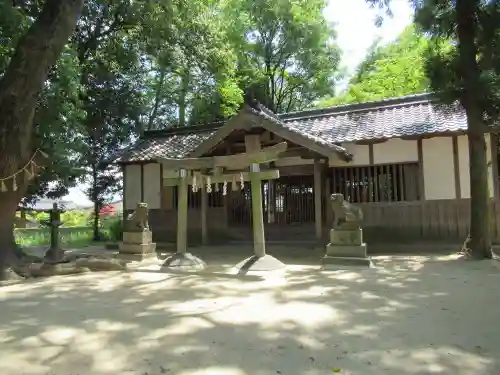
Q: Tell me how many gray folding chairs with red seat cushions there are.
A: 0